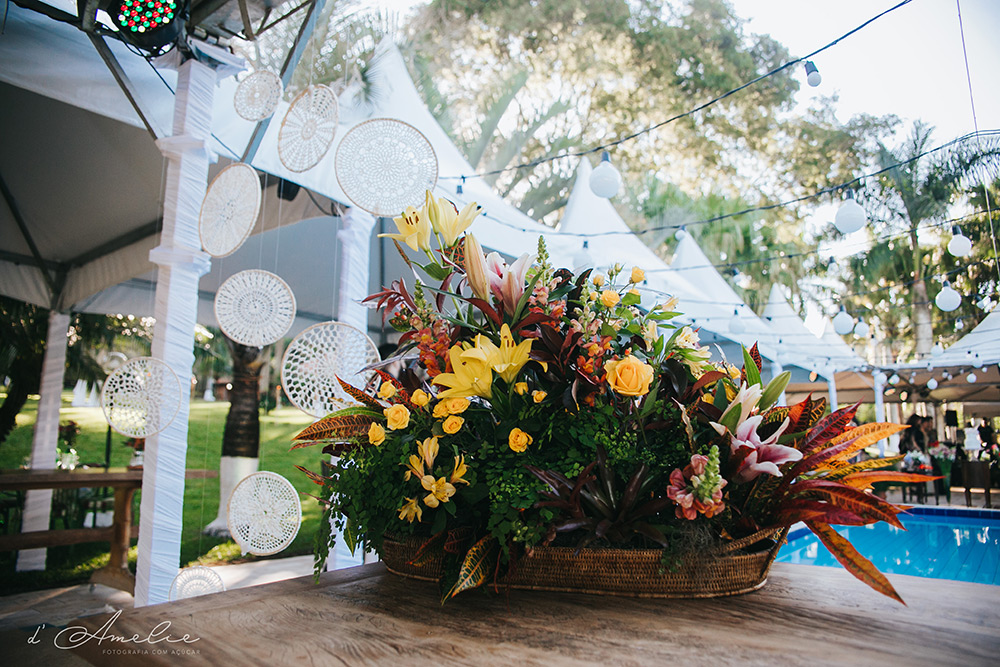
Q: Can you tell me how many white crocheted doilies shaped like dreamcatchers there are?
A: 9